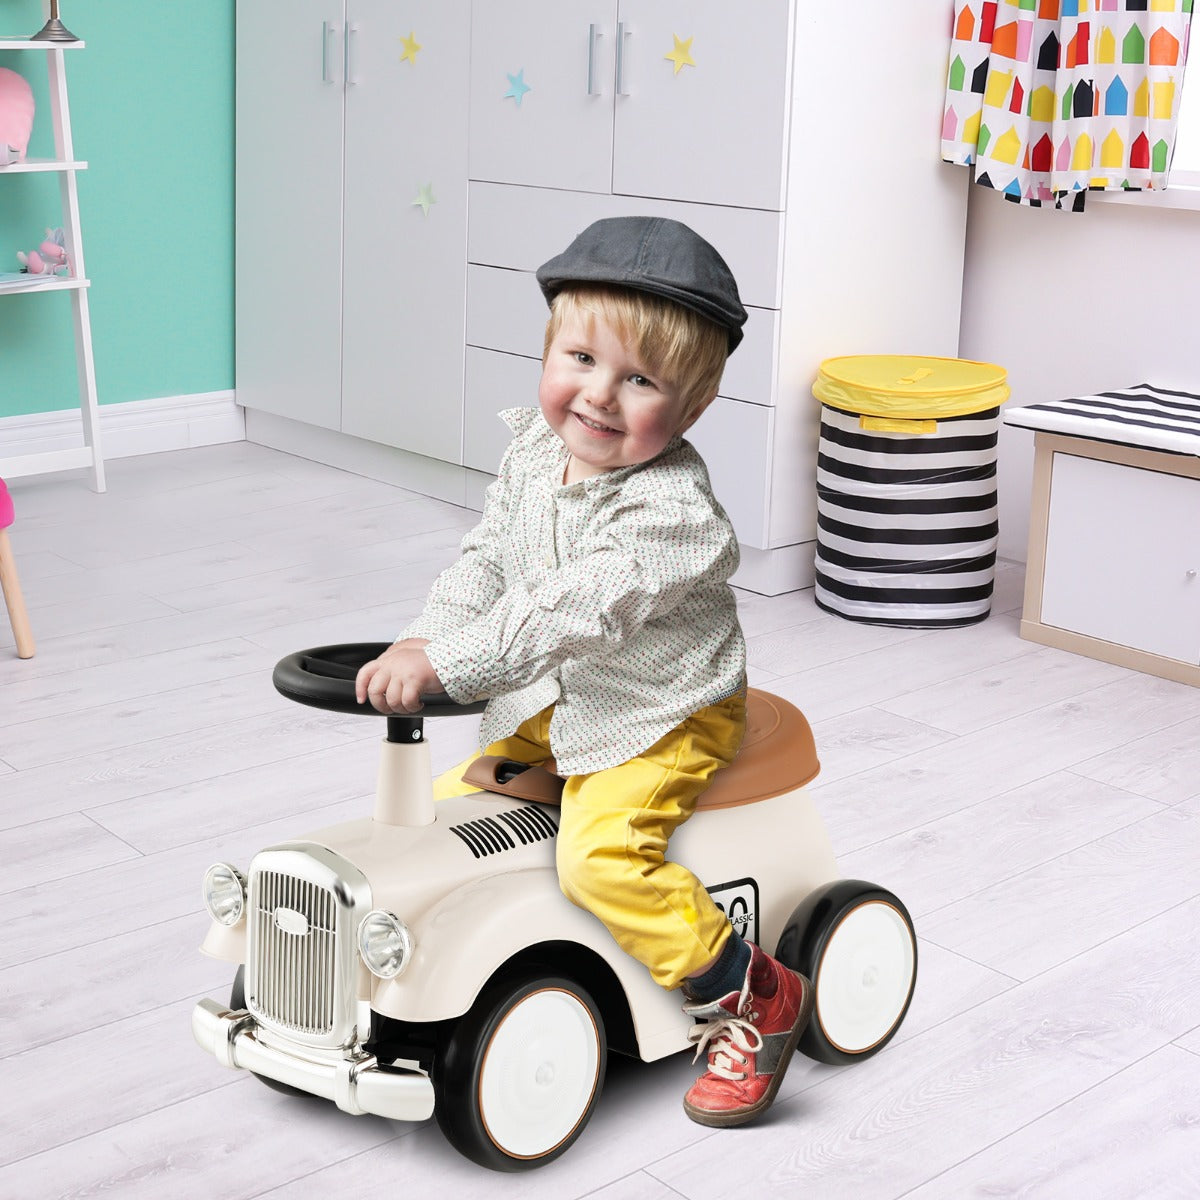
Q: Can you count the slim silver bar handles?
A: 4